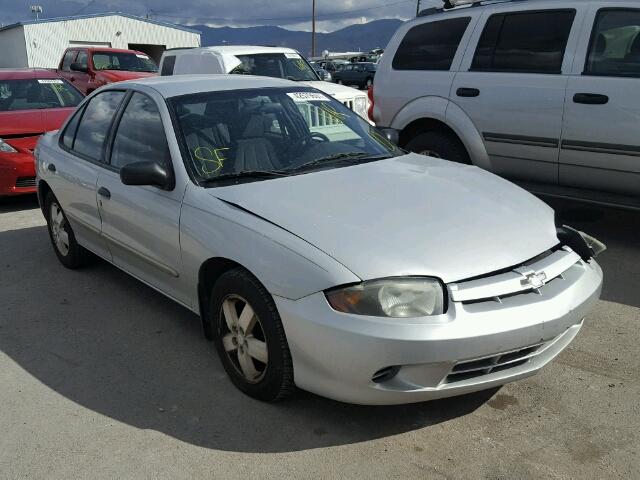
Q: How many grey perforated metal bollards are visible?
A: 0